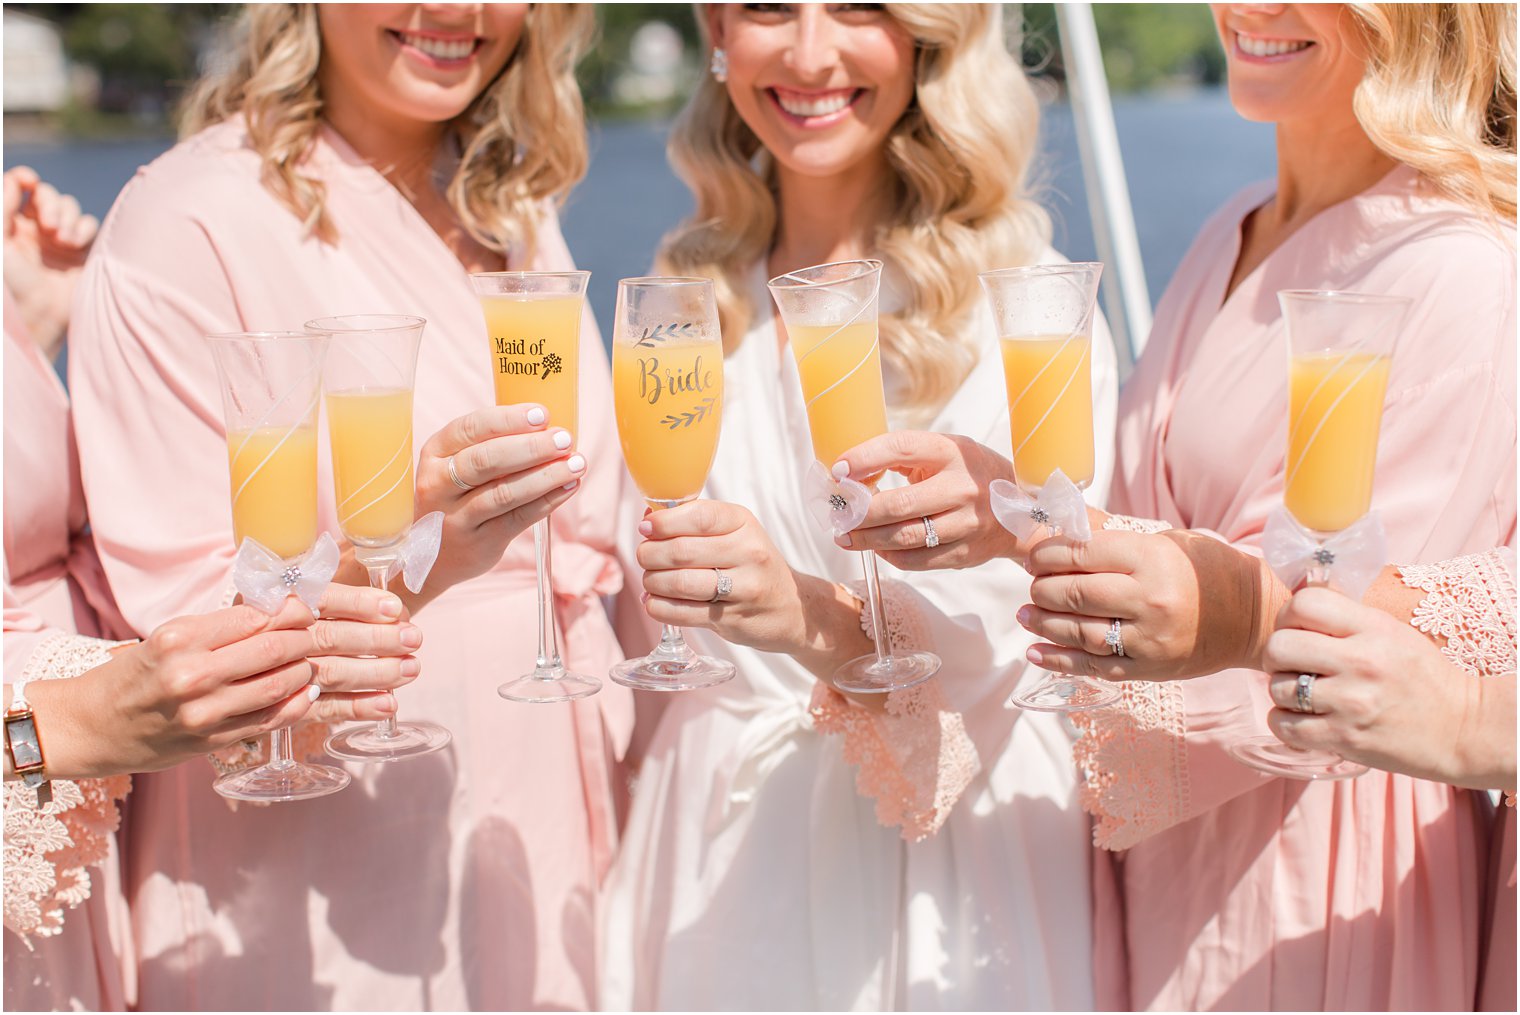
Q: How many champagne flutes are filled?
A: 7